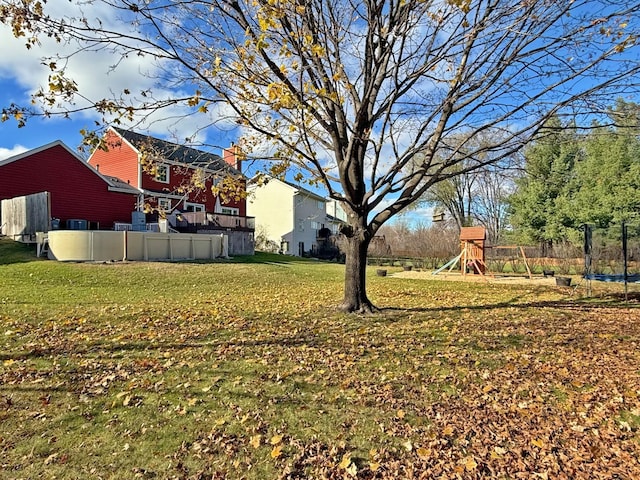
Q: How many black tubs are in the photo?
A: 4